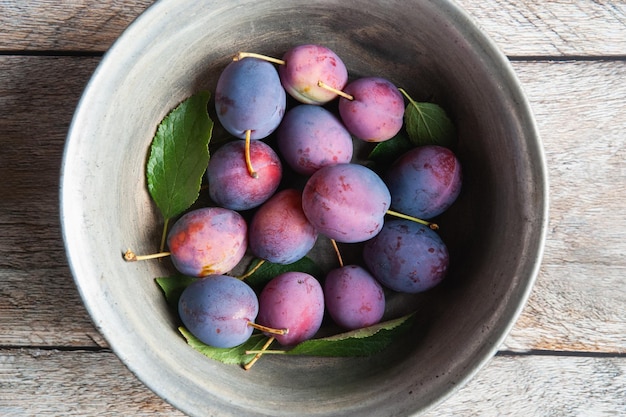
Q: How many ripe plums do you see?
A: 13